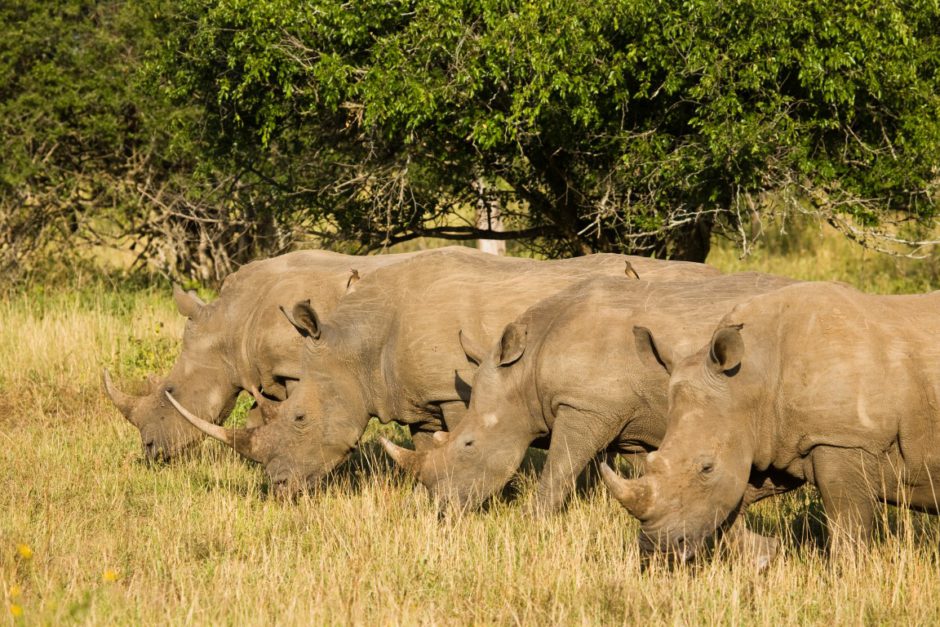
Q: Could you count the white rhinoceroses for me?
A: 4